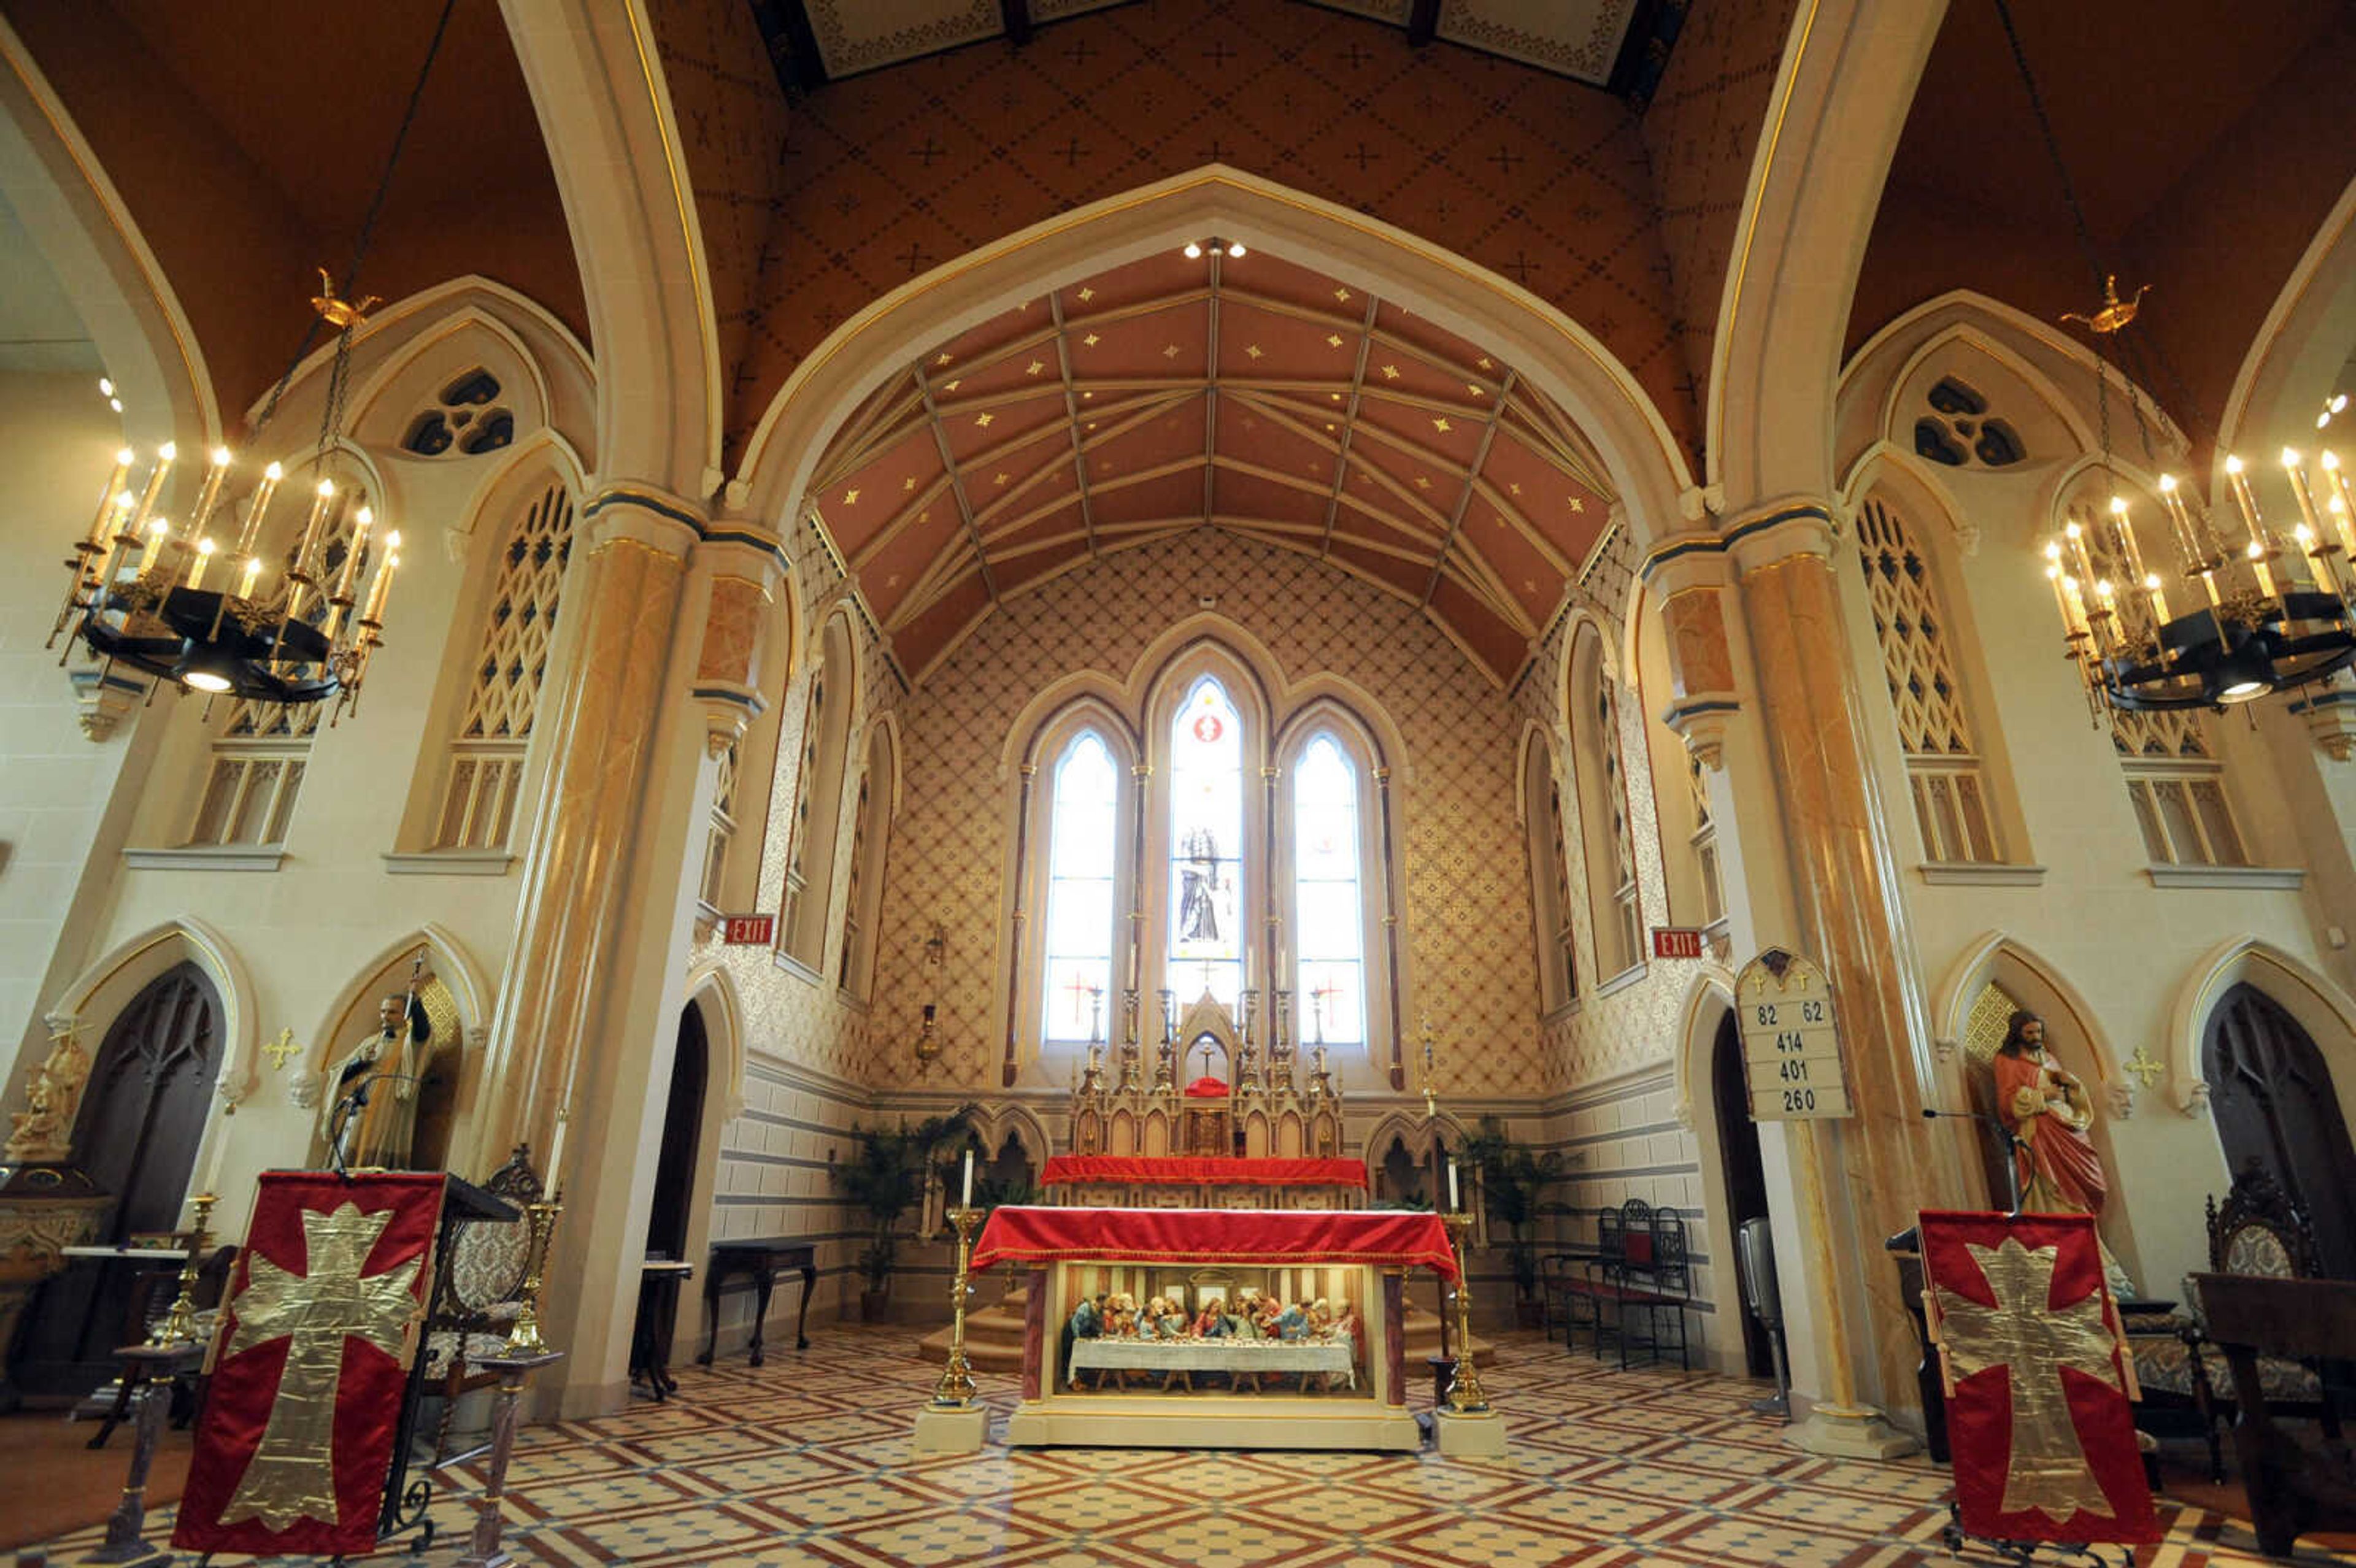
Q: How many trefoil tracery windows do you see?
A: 2